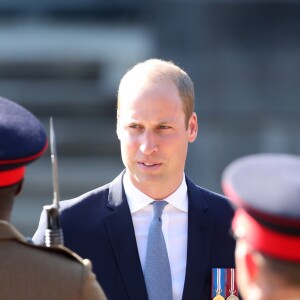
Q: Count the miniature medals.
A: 2